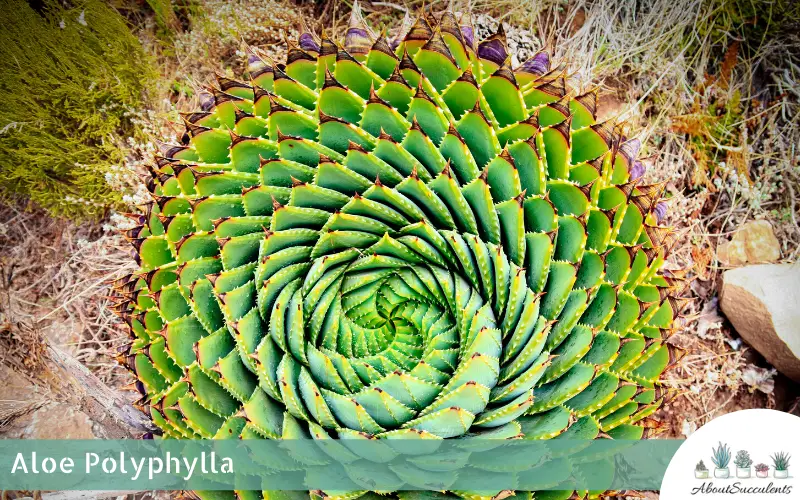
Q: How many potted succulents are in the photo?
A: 5